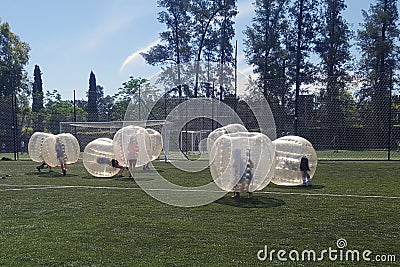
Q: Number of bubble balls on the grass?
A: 8